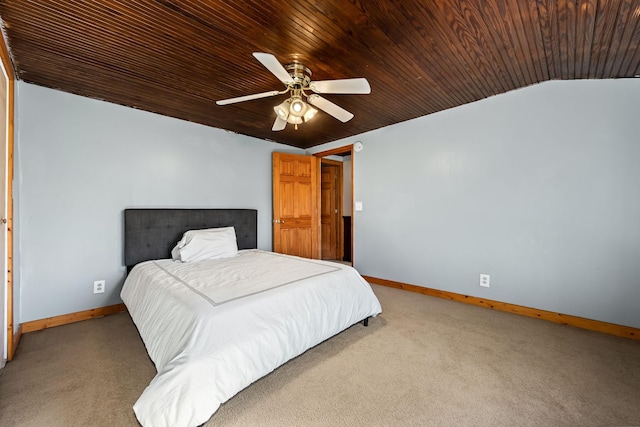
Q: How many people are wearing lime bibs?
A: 0